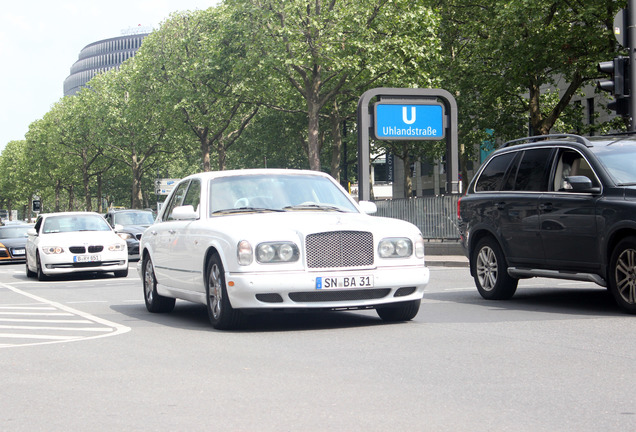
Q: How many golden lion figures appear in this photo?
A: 0